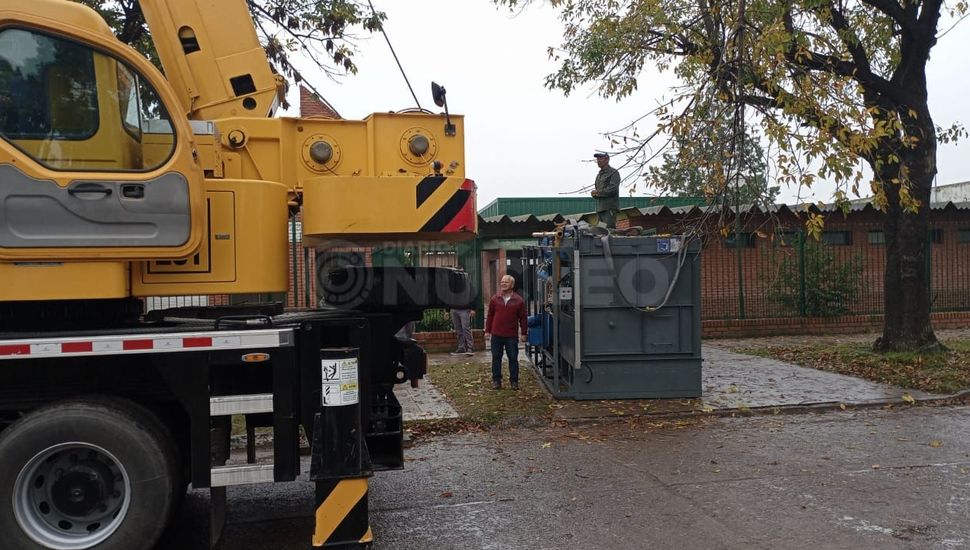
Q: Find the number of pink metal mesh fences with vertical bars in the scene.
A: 0